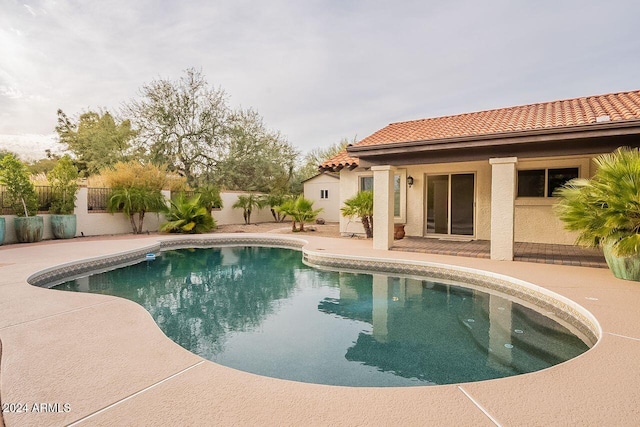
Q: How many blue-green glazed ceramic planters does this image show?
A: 4